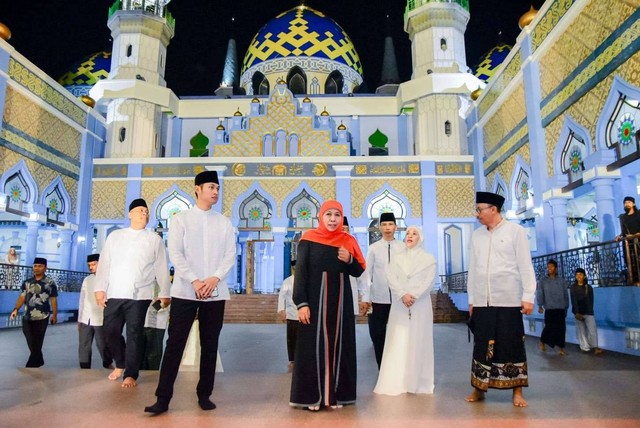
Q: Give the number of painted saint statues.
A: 0